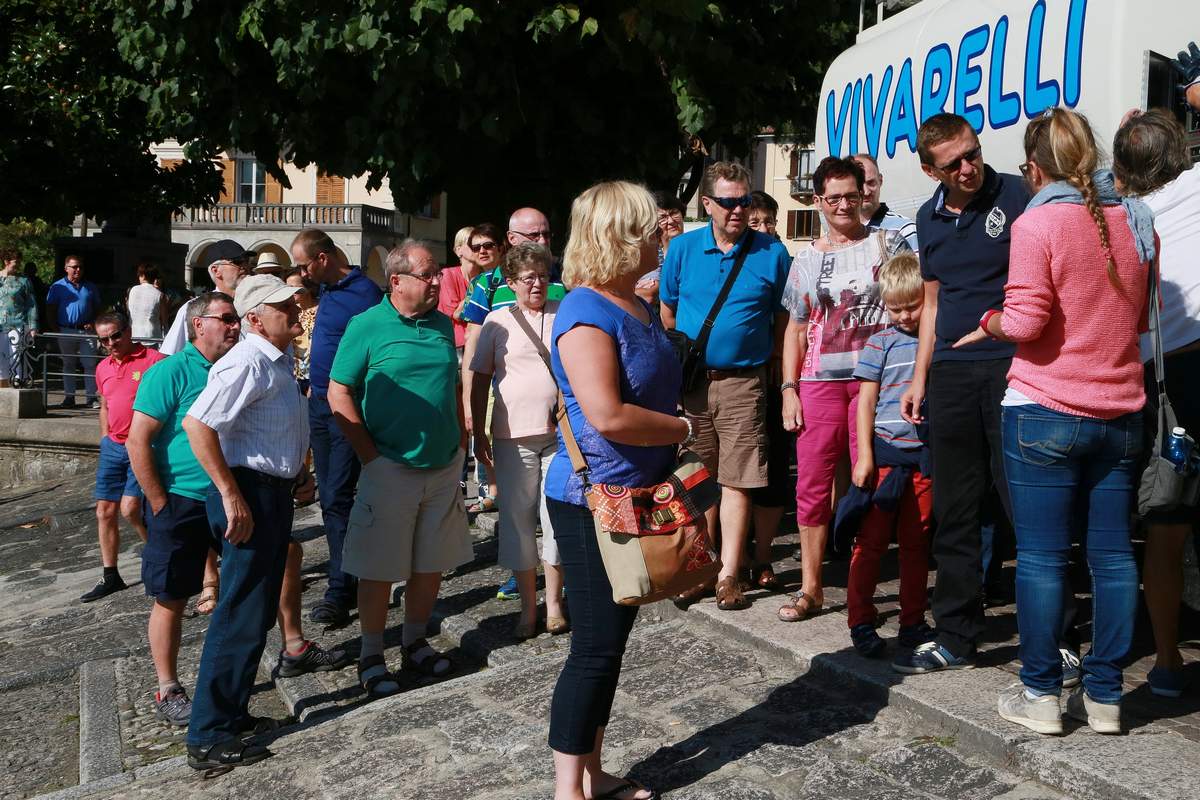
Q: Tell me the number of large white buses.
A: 1